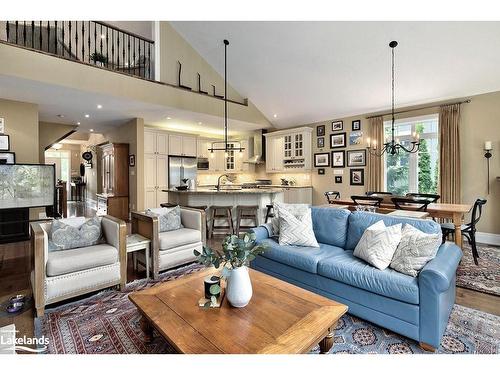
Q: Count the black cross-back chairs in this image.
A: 6